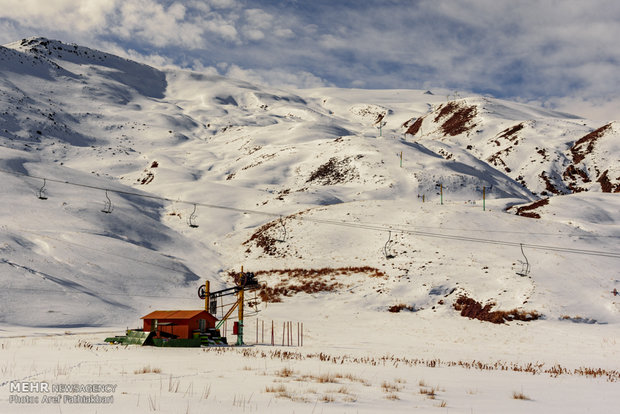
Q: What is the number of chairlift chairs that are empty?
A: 6